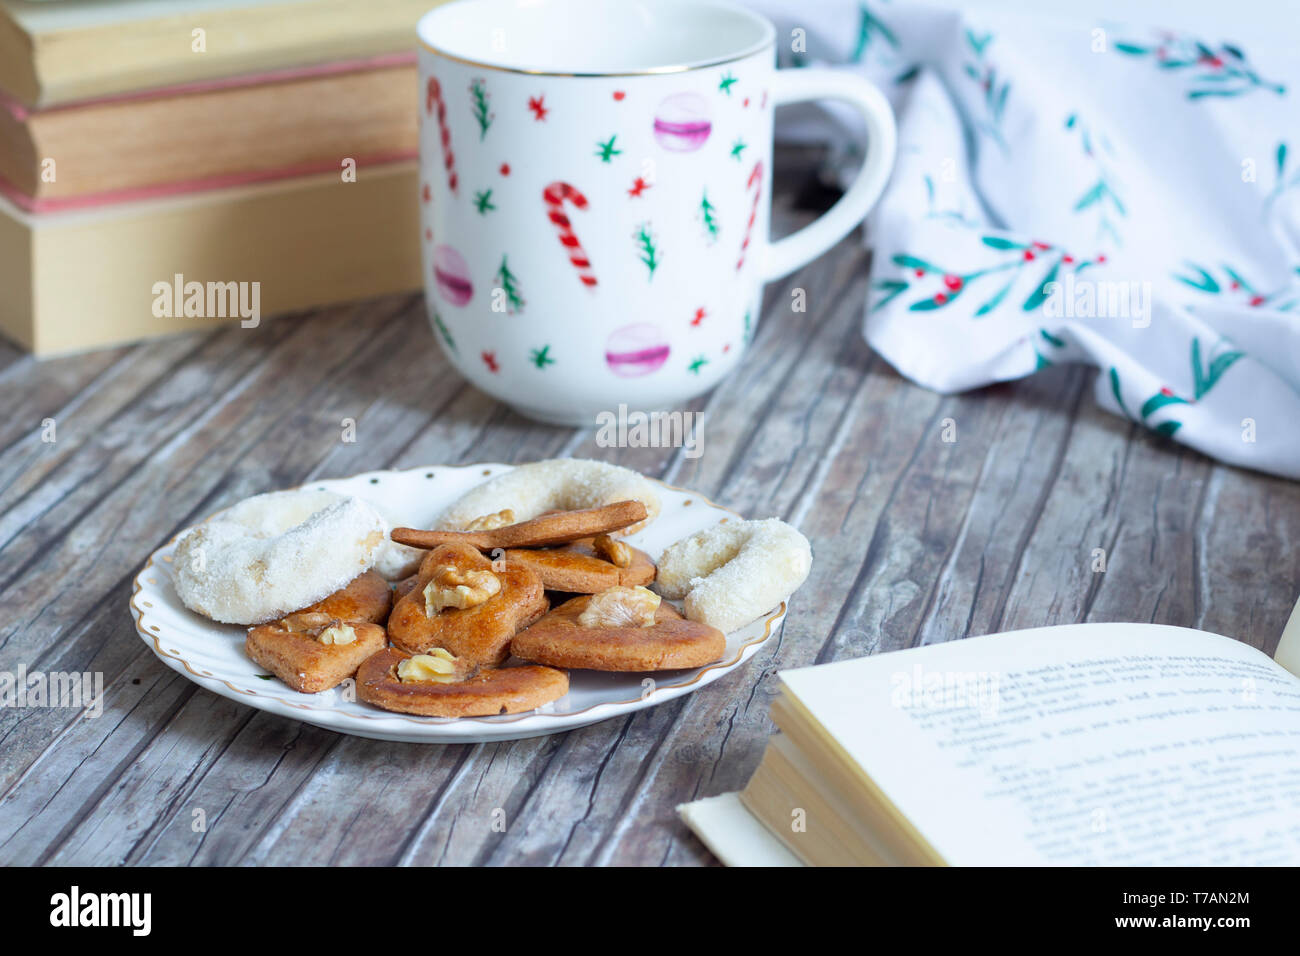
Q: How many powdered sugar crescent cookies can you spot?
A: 3